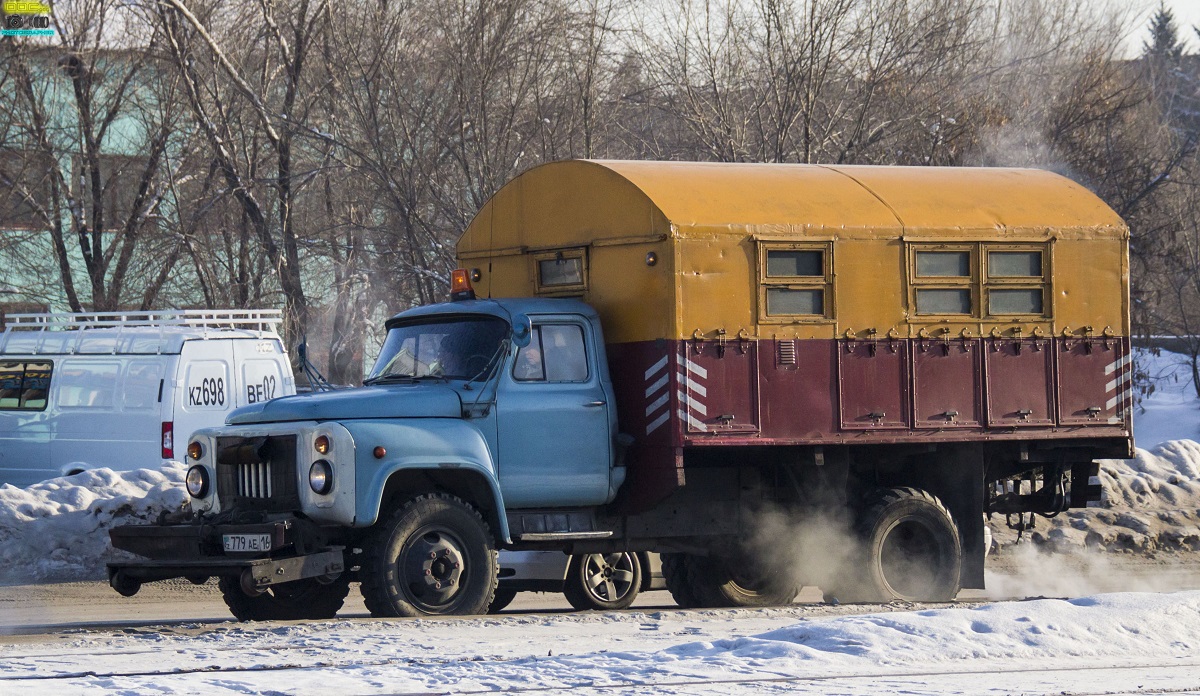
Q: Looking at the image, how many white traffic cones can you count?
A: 0